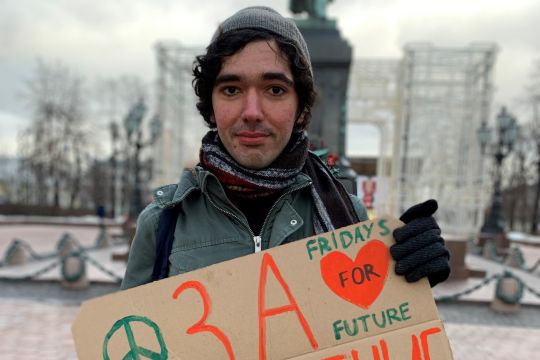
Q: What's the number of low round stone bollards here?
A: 7